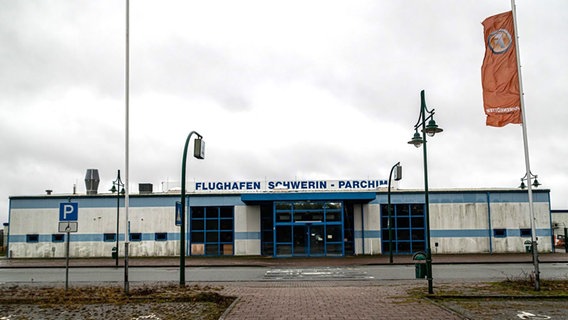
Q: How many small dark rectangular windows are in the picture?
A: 7